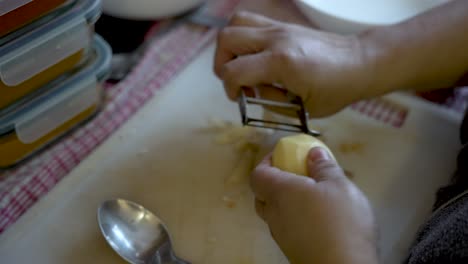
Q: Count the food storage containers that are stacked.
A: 3